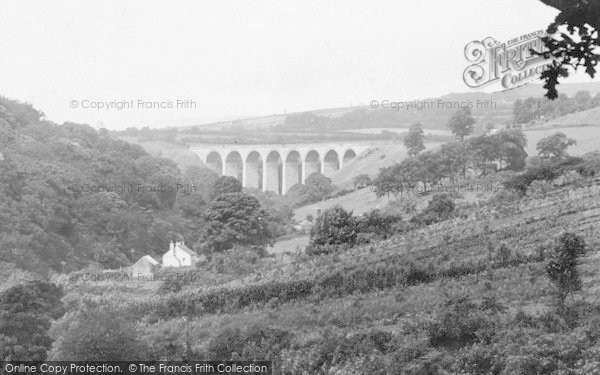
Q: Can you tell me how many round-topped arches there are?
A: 8